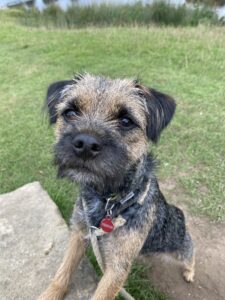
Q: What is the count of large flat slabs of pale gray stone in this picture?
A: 1